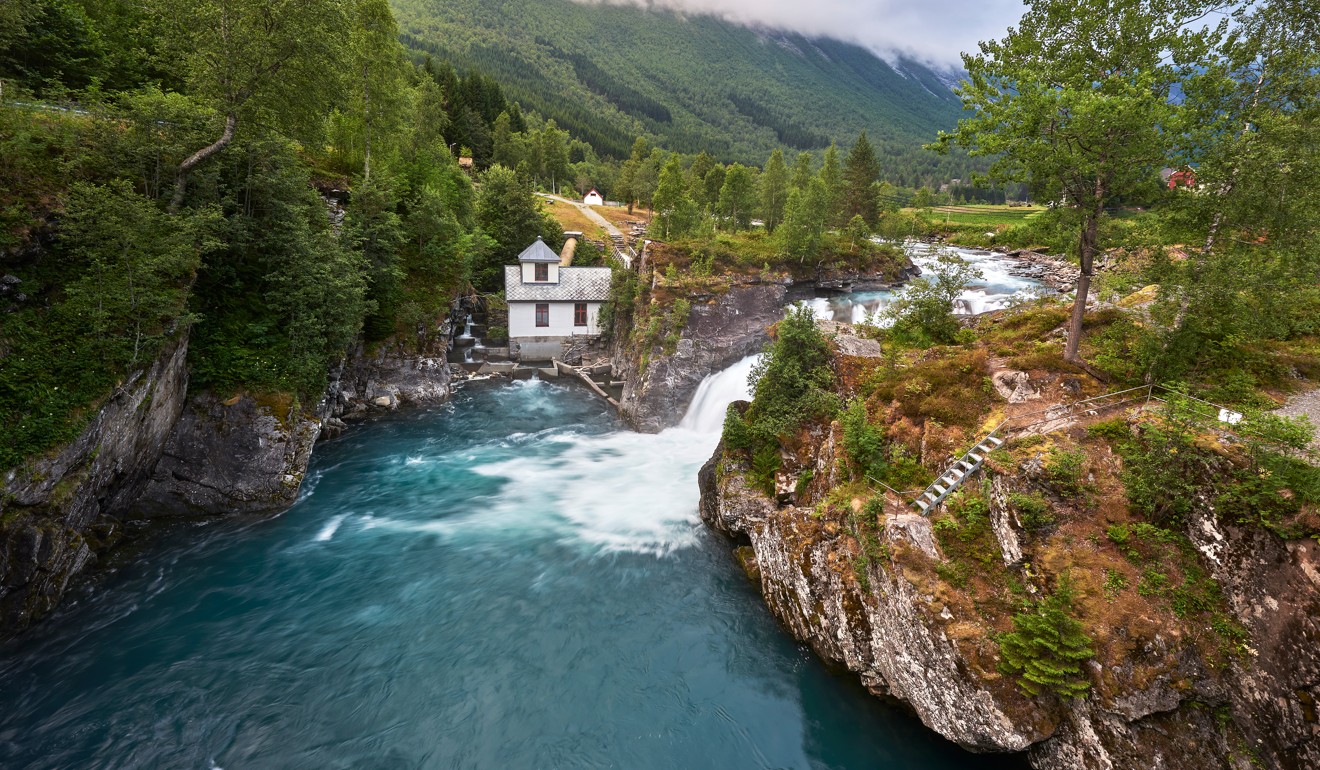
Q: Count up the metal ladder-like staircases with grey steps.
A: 1